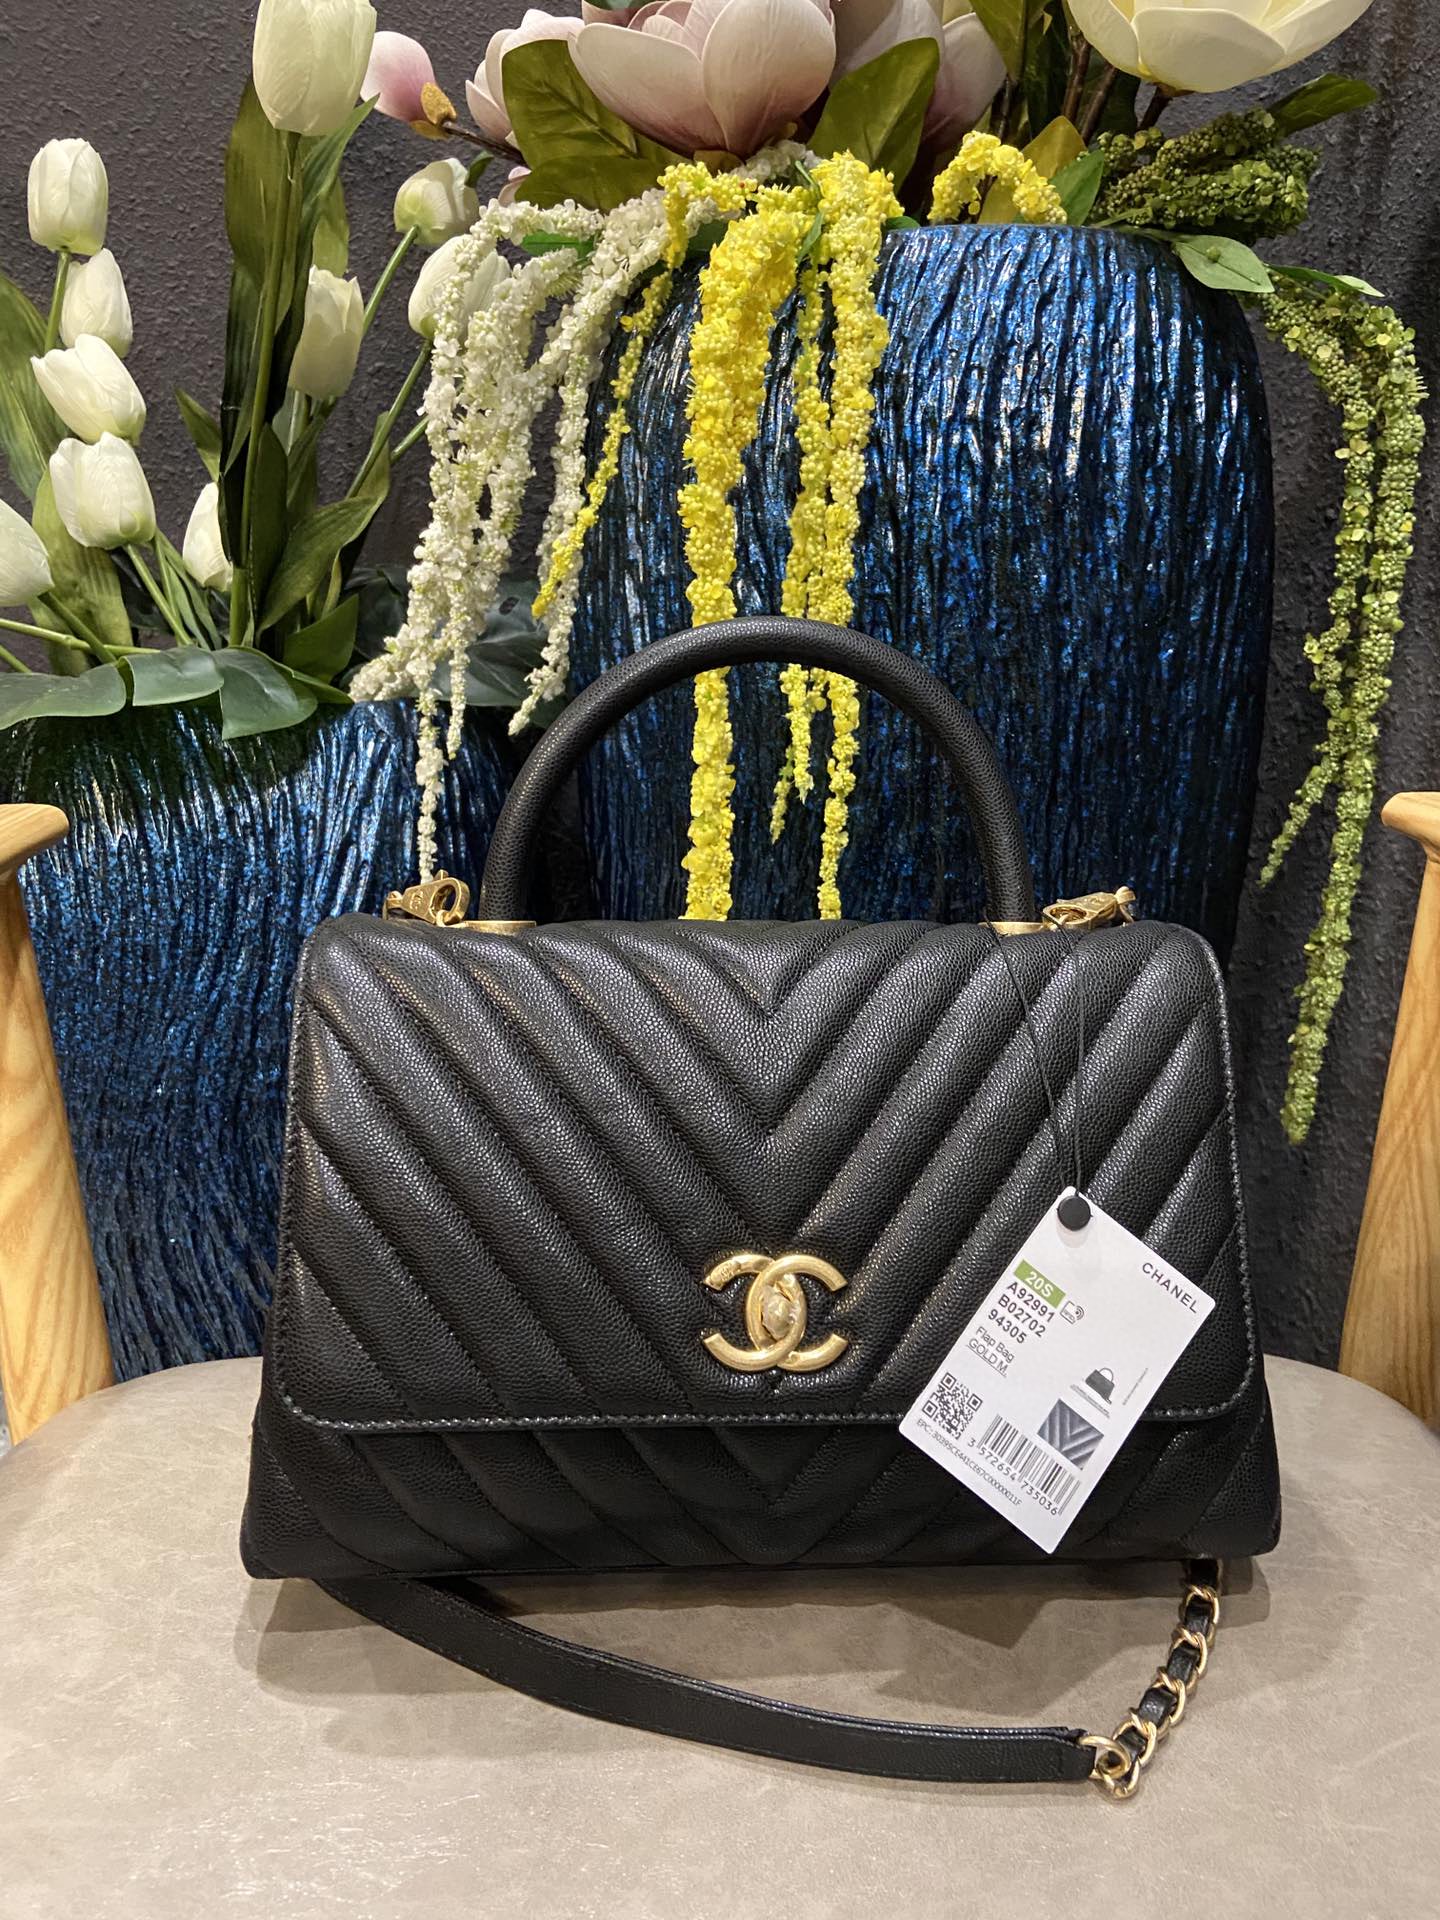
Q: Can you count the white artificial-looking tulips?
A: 10